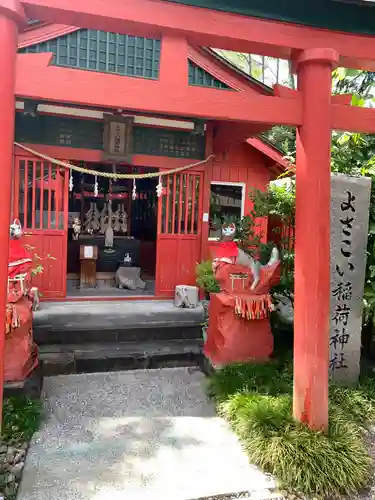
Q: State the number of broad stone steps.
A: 2